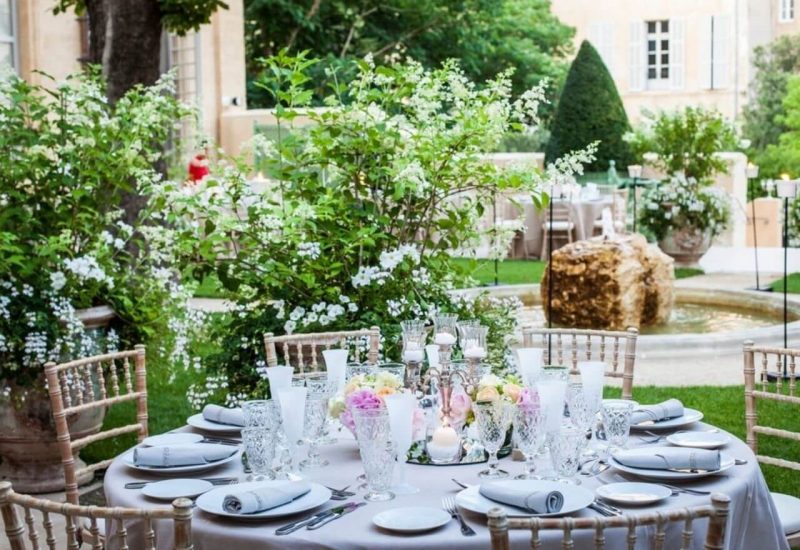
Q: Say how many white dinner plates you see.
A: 6